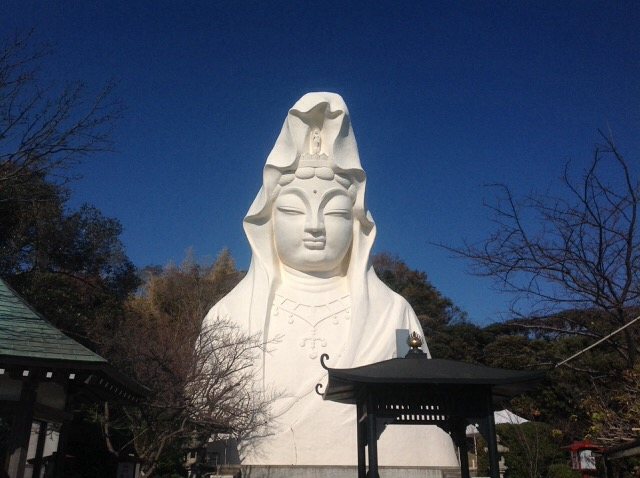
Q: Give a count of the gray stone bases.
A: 1